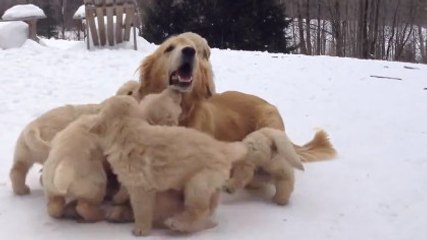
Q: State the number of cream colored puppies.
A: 5